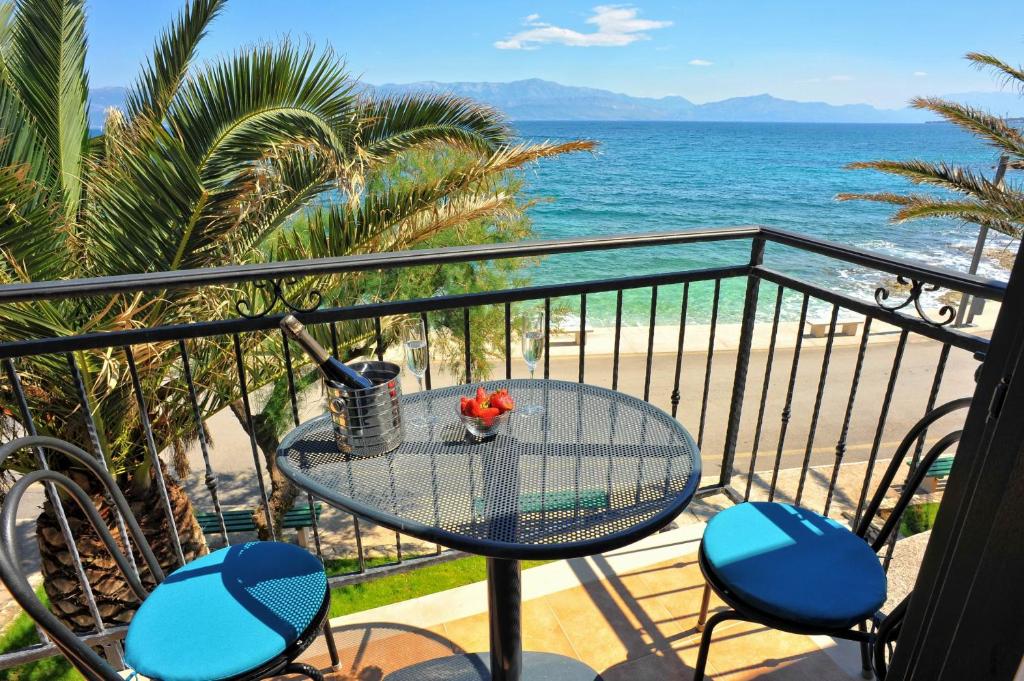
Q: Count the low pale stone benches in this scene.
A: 2